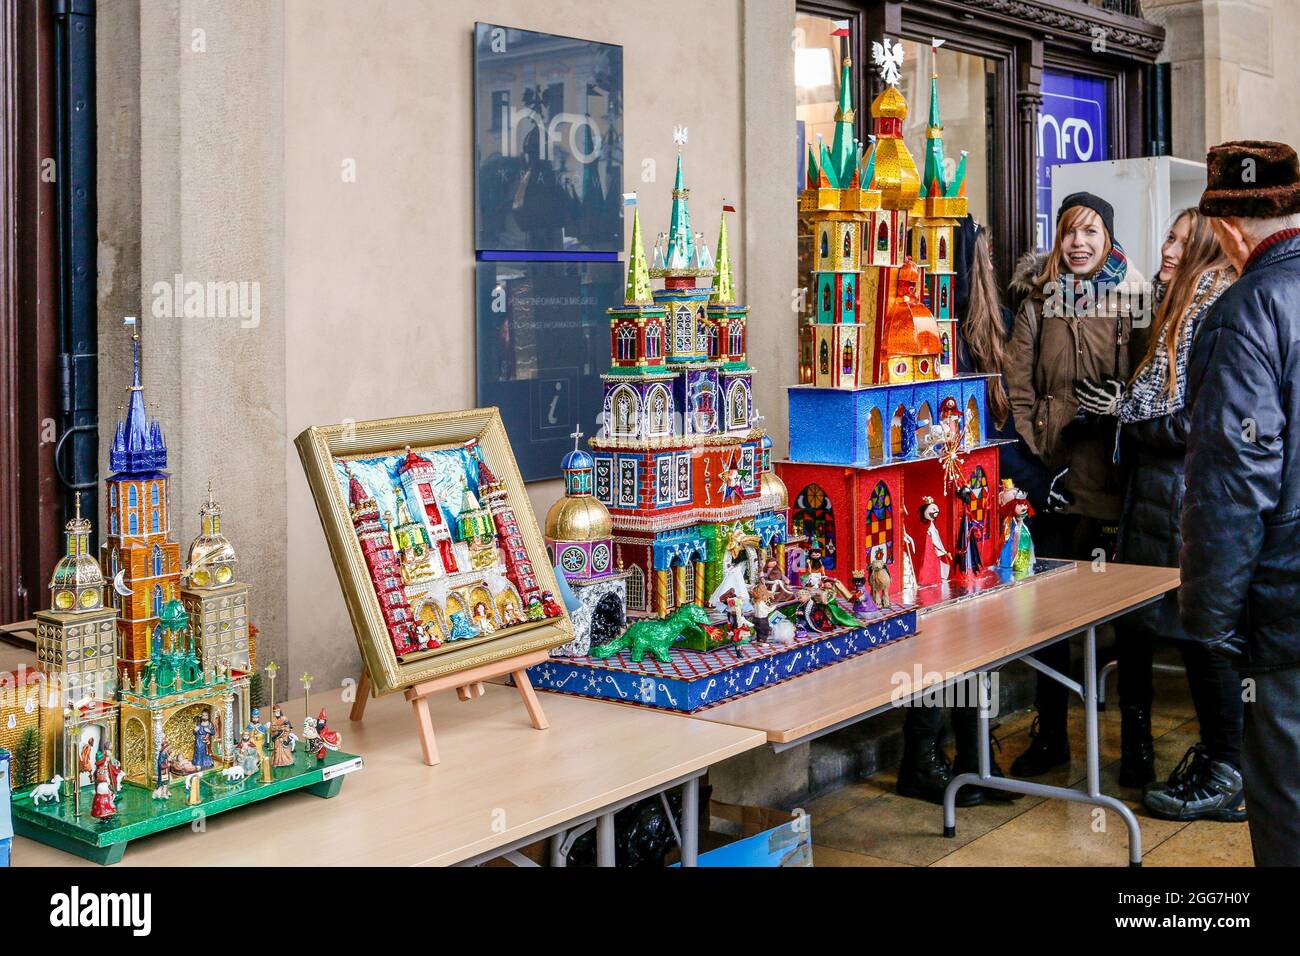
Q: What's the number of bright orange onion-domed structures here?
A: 1